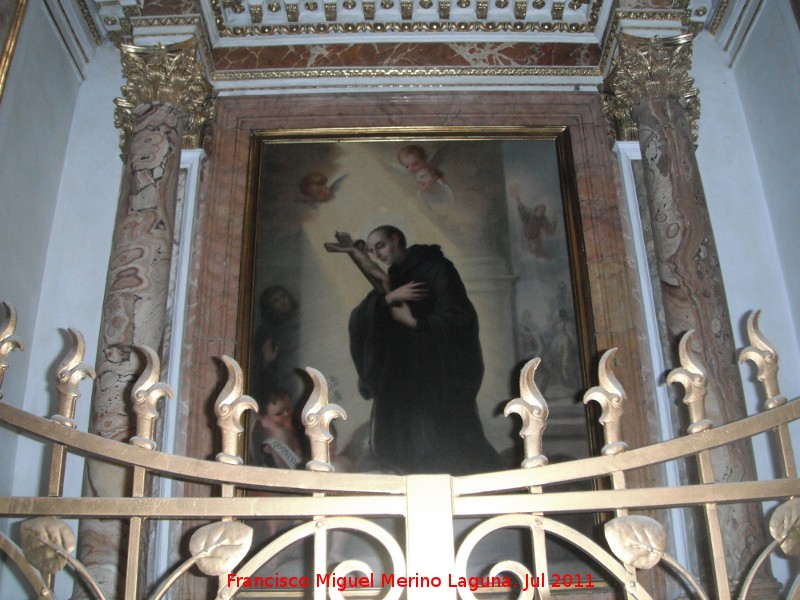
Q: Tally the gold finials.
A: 9